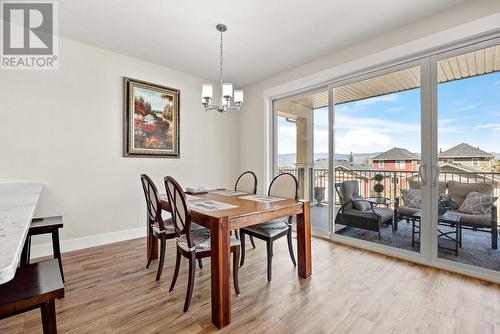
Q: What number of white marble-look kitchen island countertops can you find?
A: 1